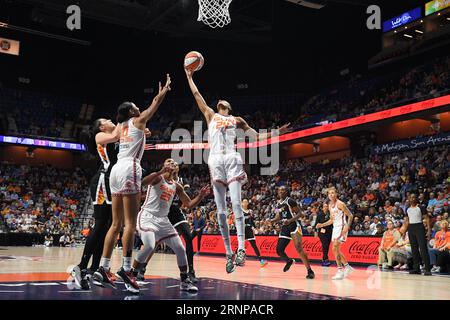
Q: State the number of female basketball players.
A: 8